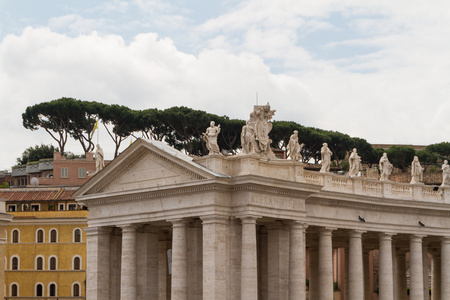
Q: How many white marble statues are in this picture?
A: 9